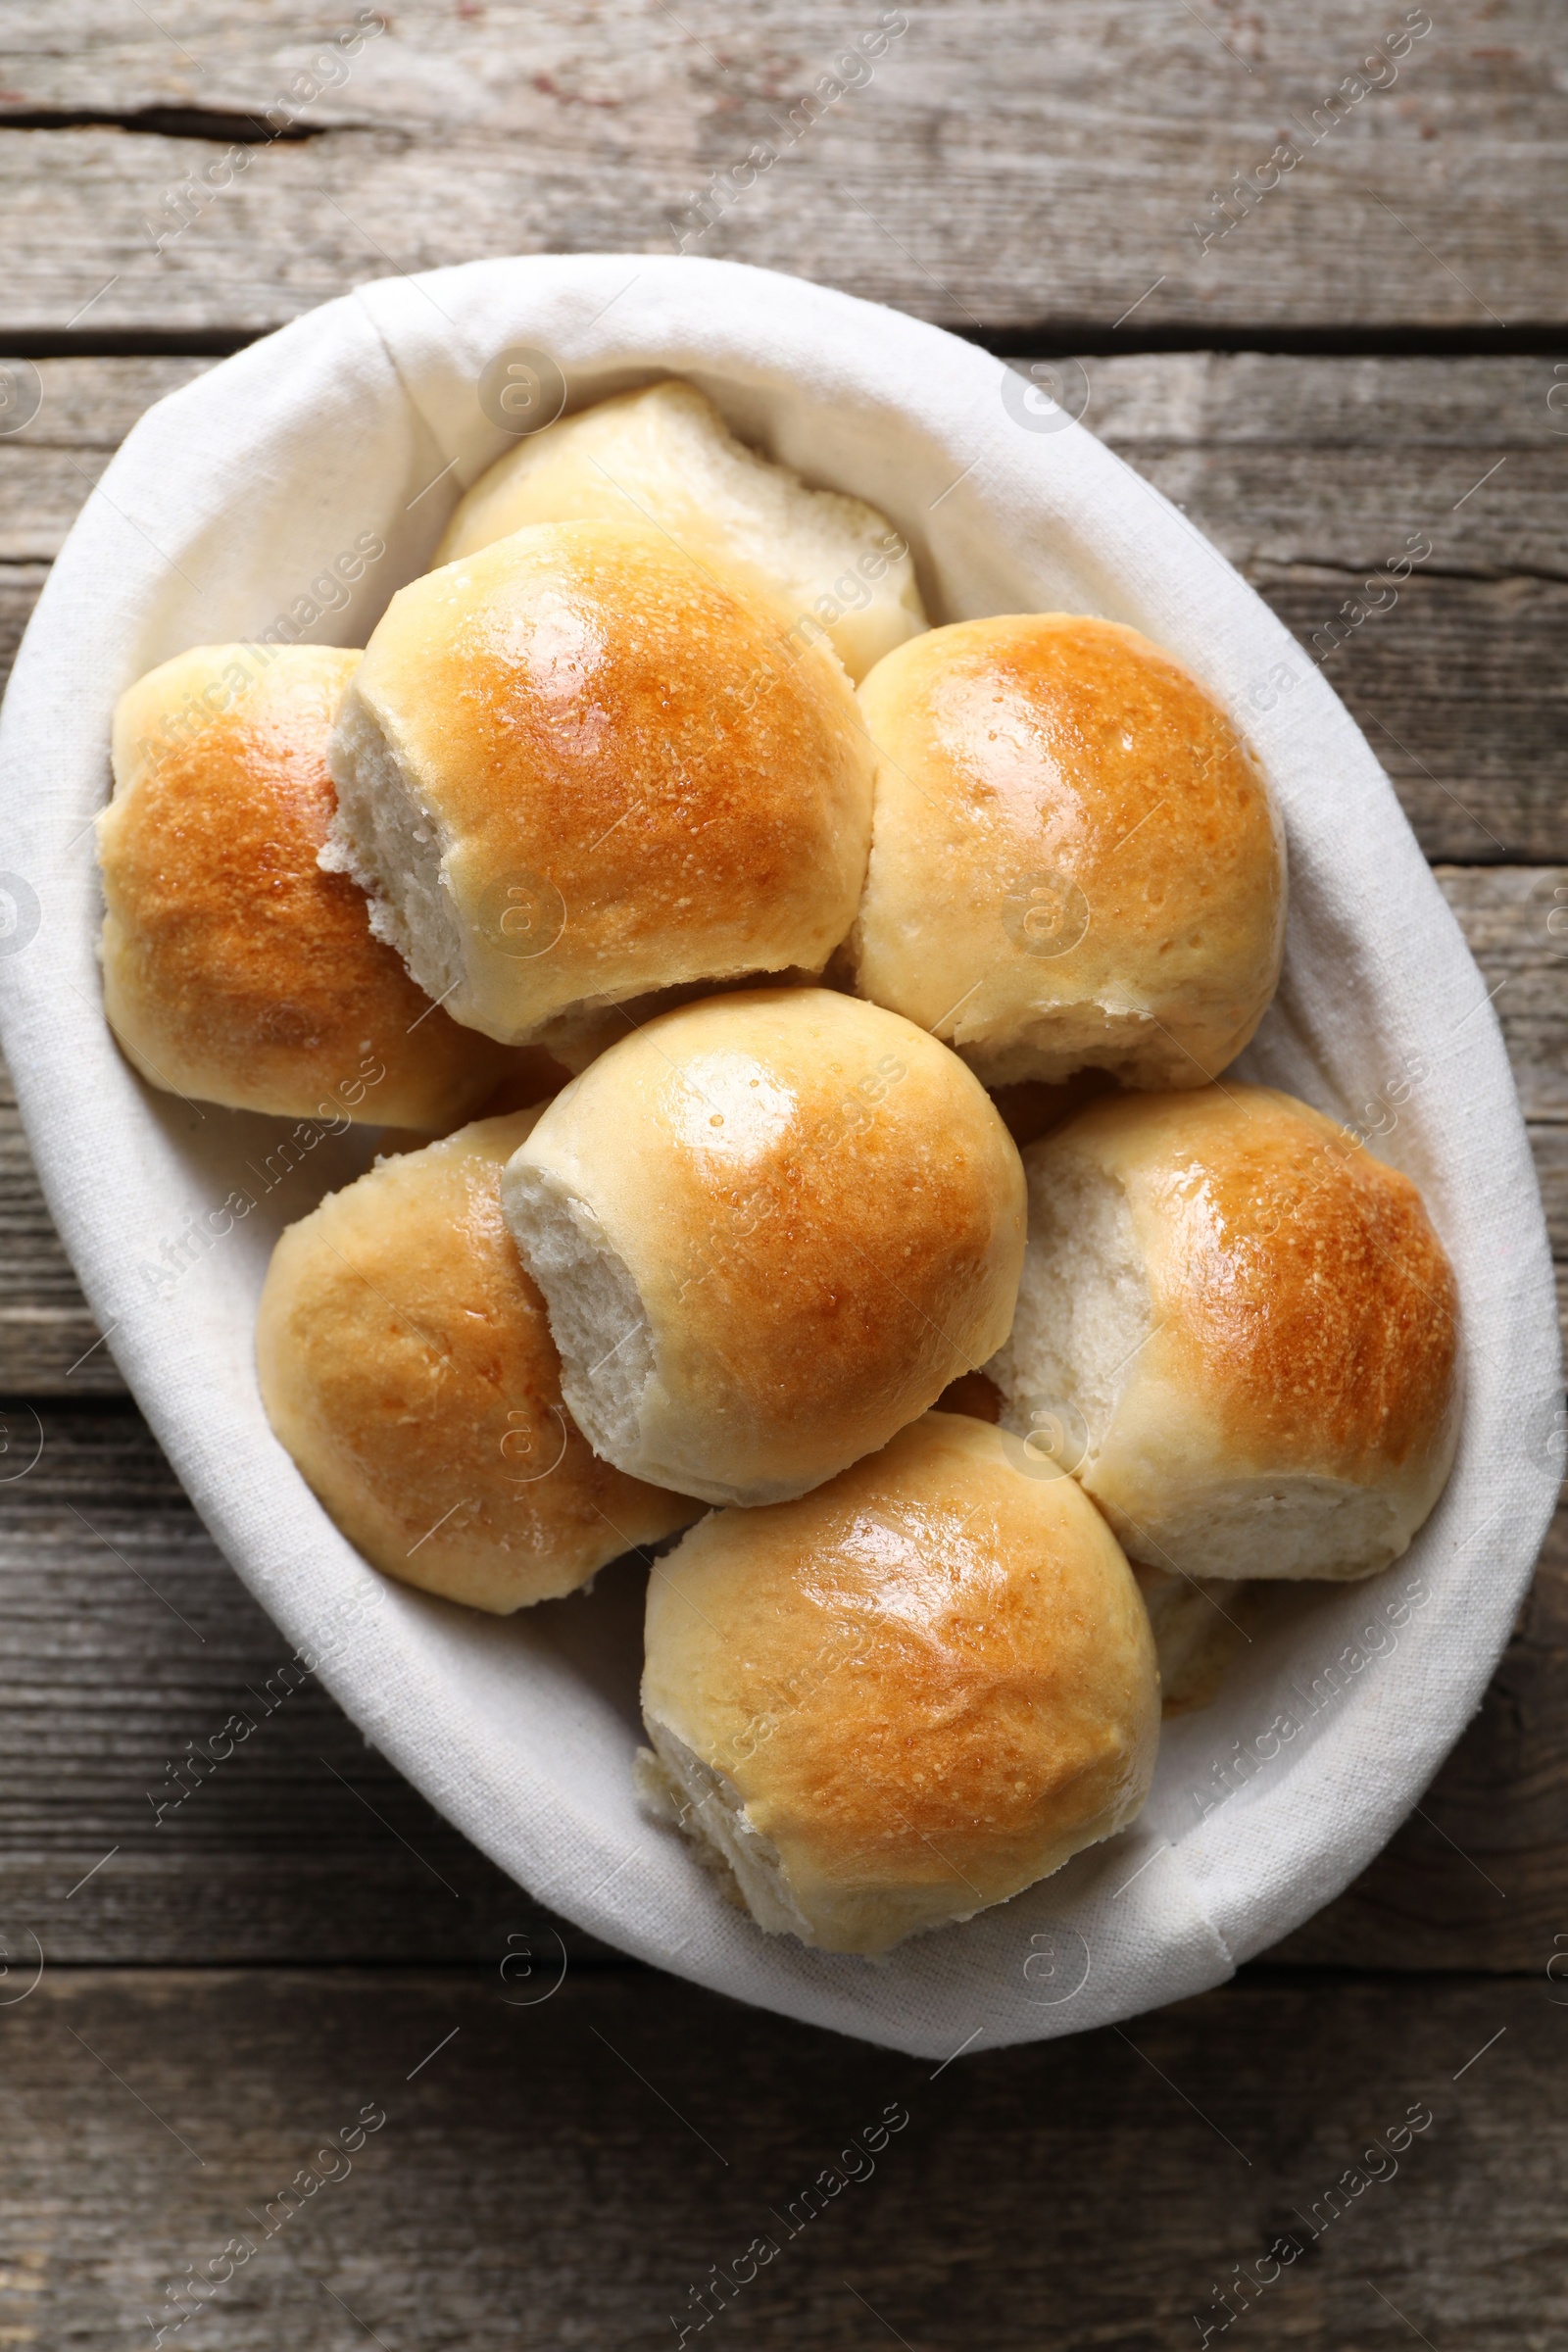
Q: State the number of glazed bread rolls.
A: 8